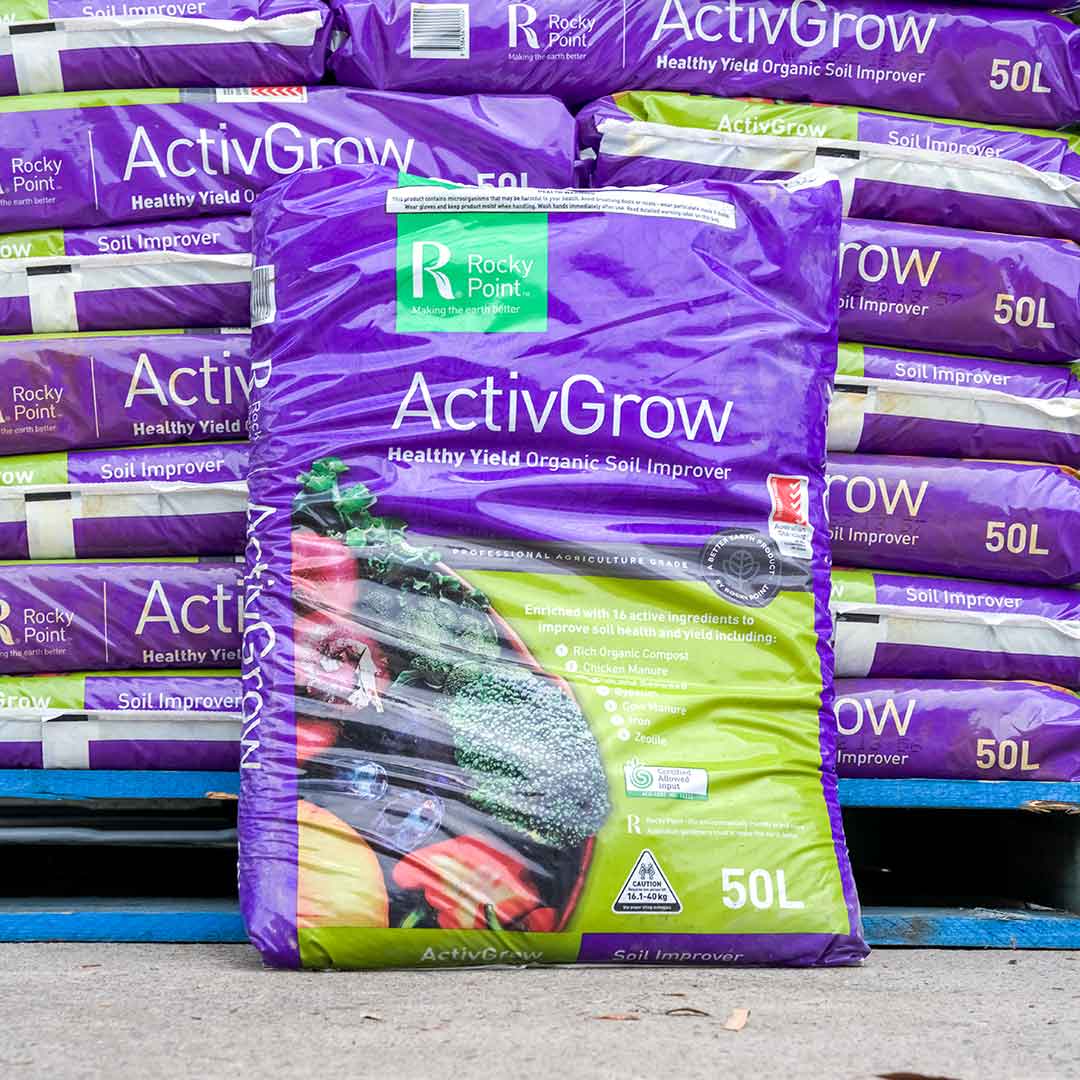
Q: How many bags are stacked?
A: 14